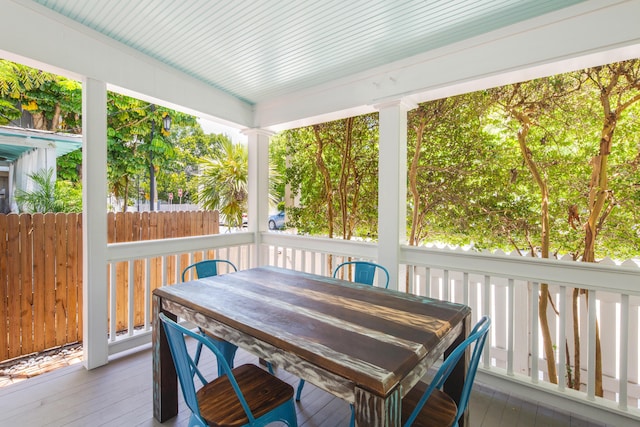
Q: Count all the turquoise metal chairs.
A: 4